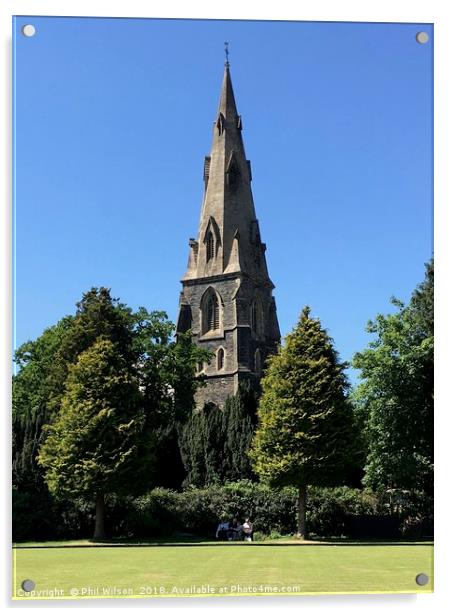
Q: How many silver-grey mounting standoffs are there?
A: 4